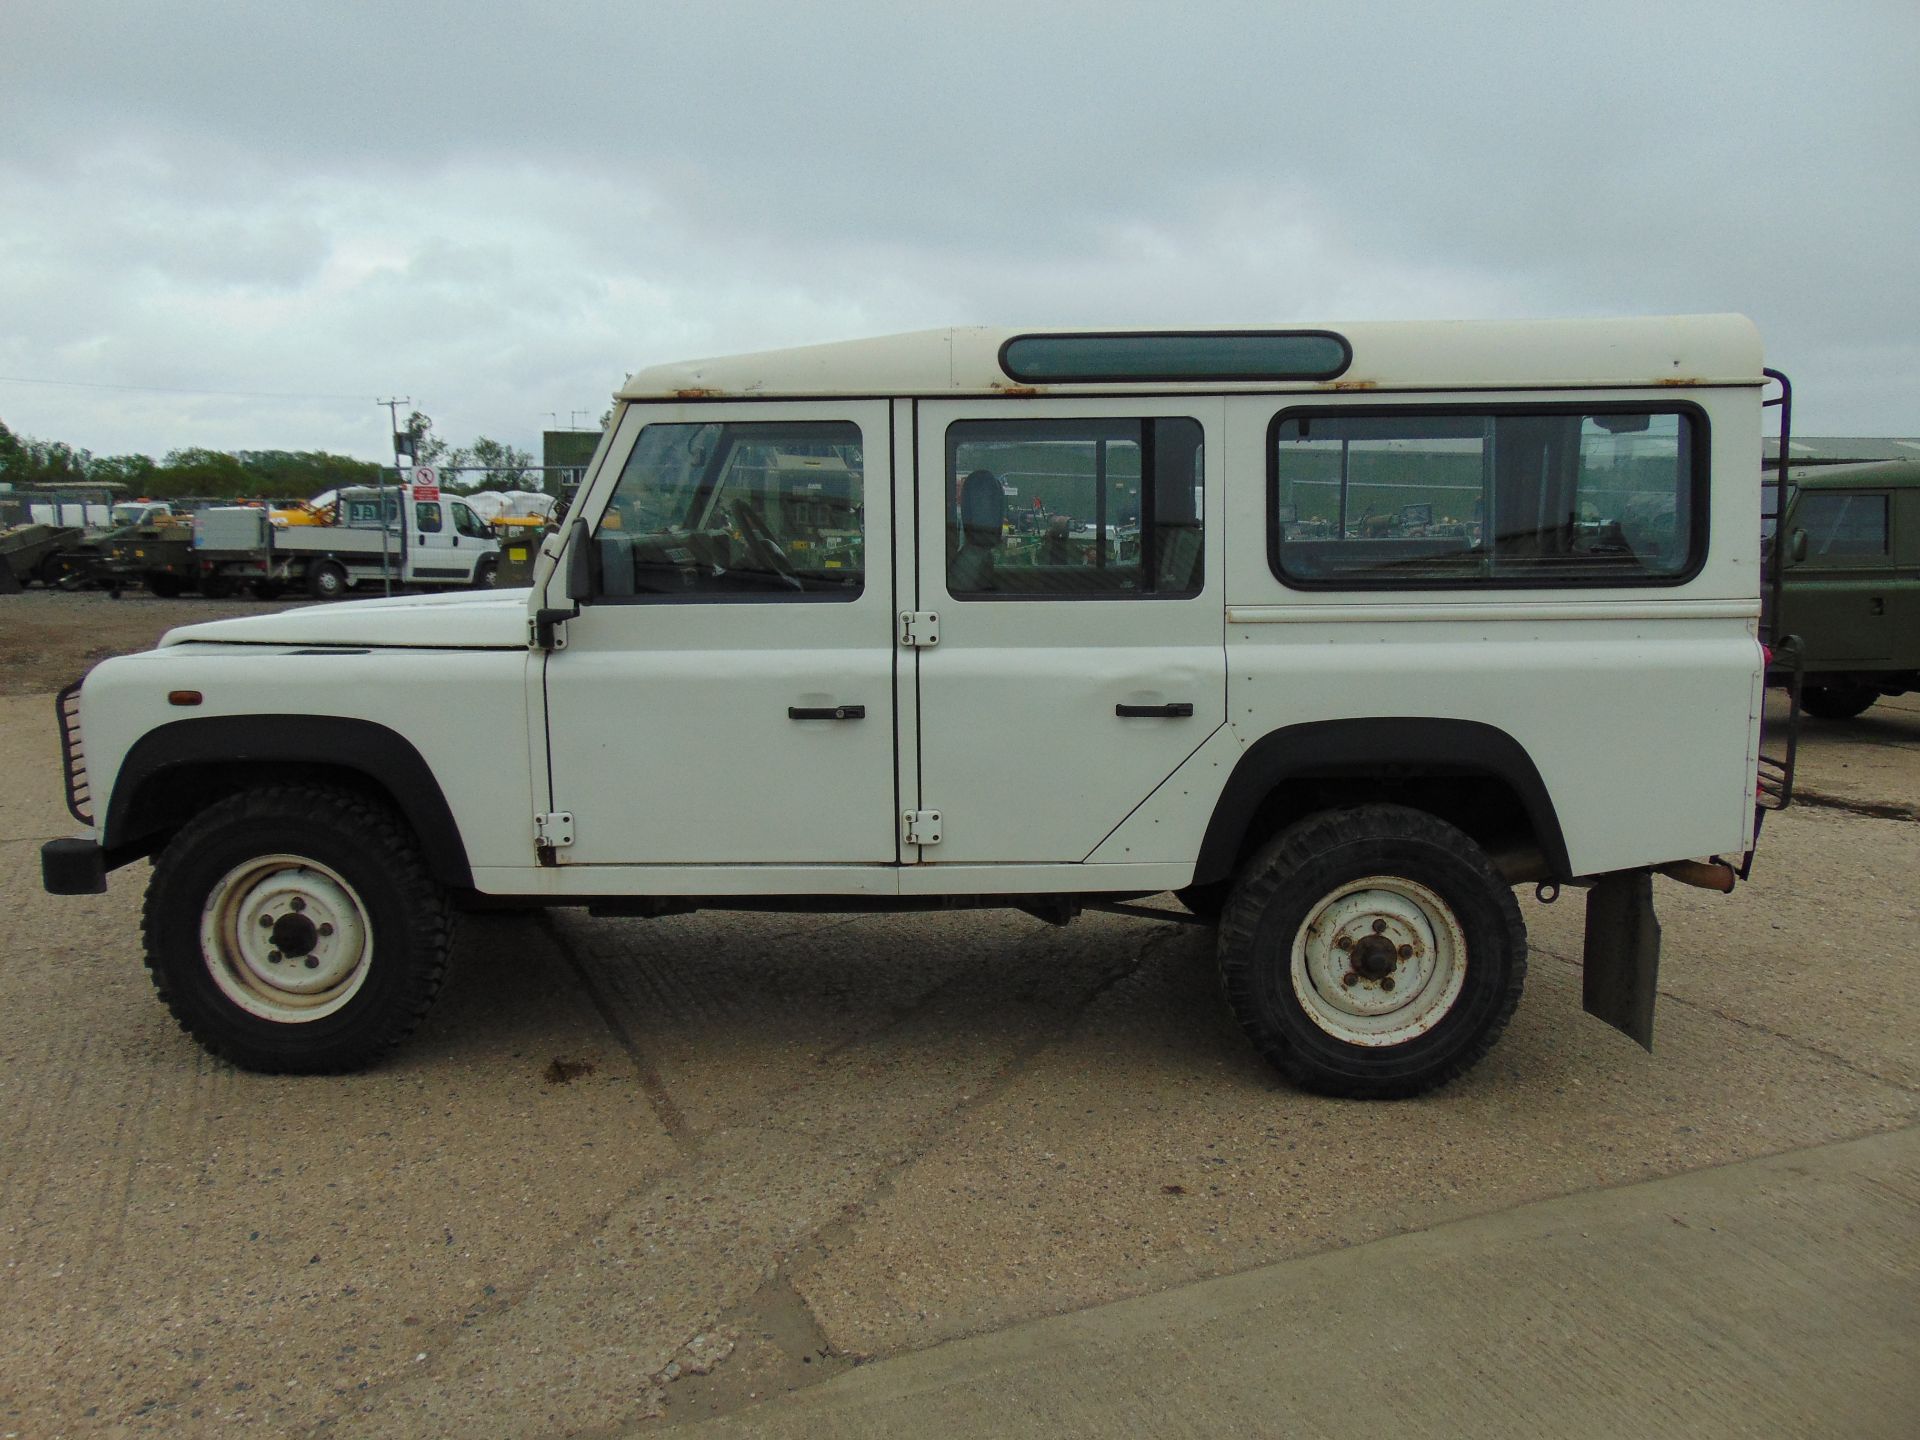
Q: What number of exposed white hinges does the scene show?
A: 4